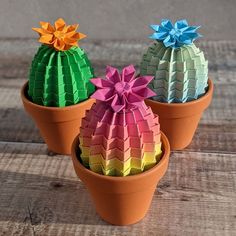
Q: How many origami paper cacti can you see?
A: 3